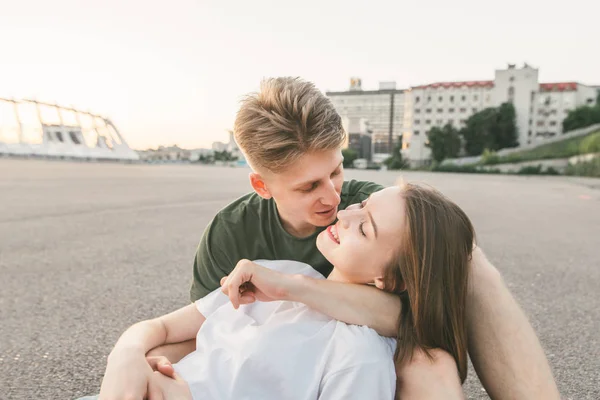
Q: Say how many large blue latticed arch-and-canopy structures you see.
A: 0